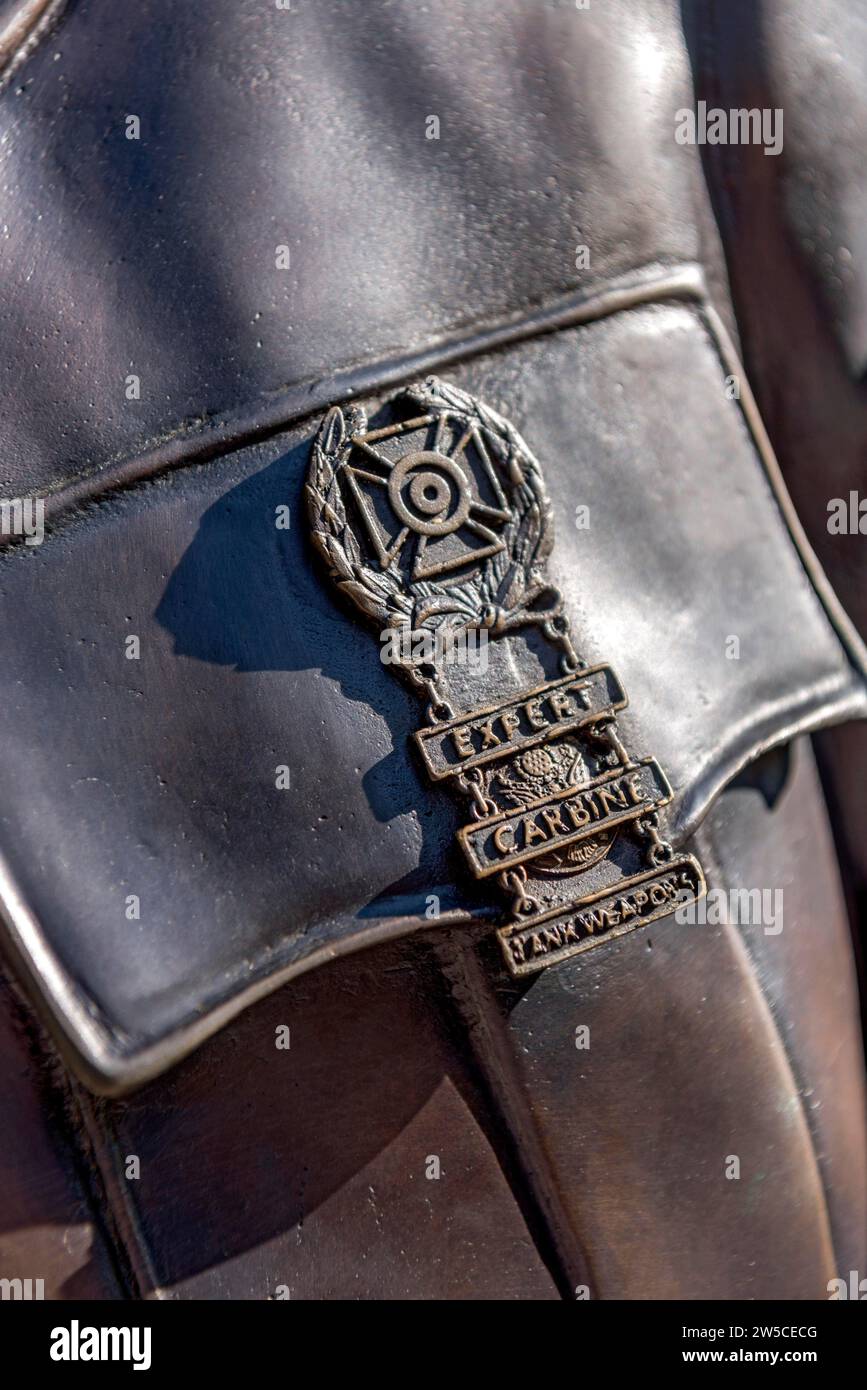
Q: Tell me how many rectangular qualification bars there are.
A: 3